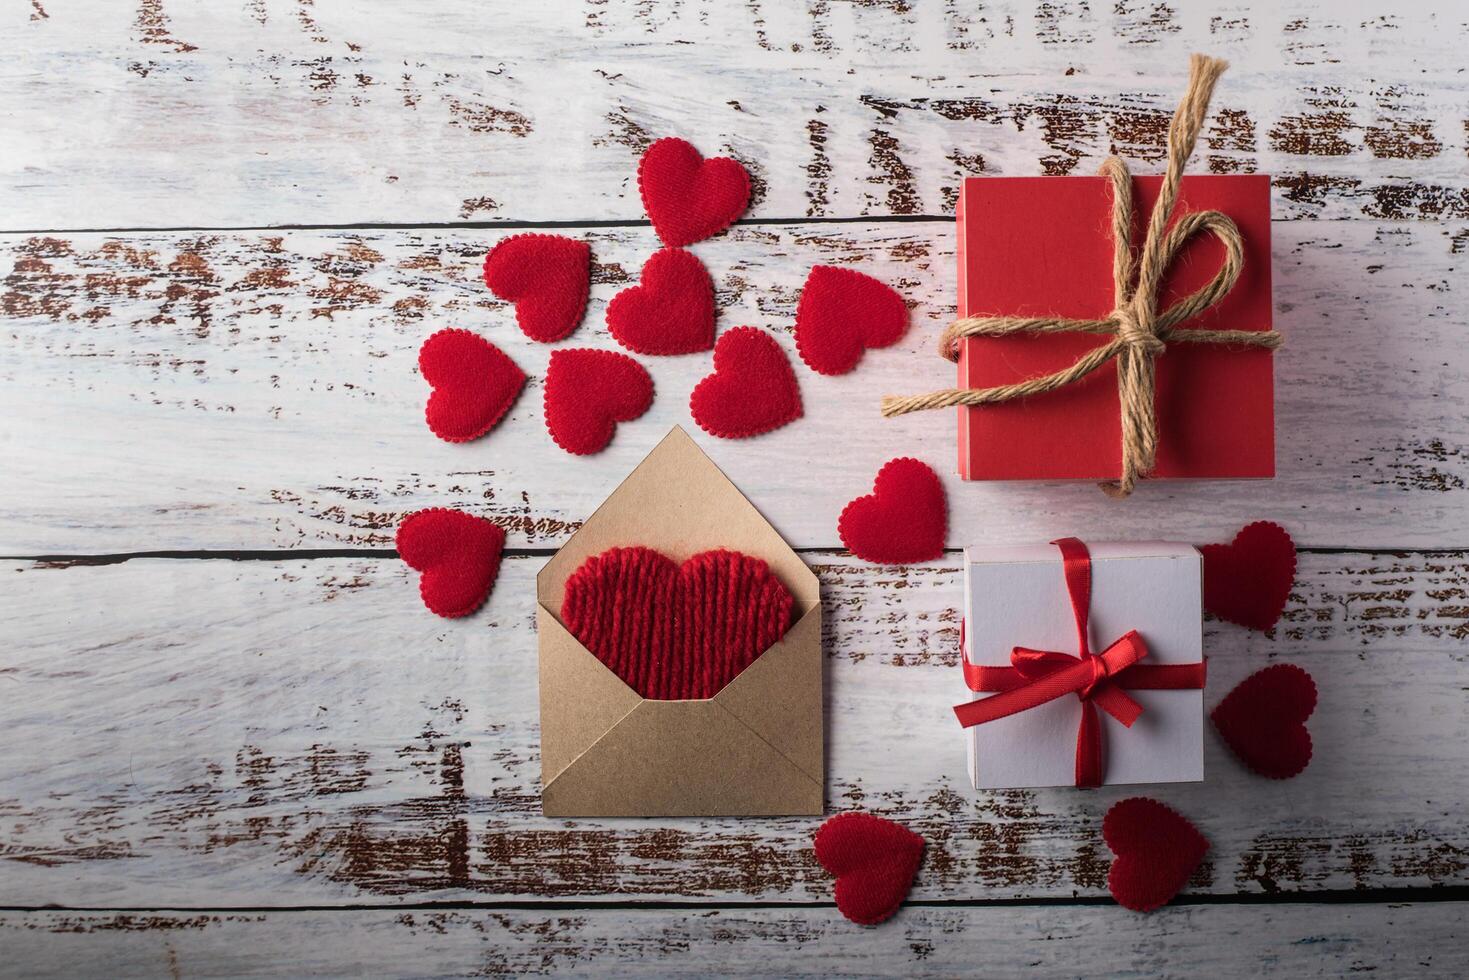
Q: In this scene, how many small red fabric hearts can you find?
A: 13